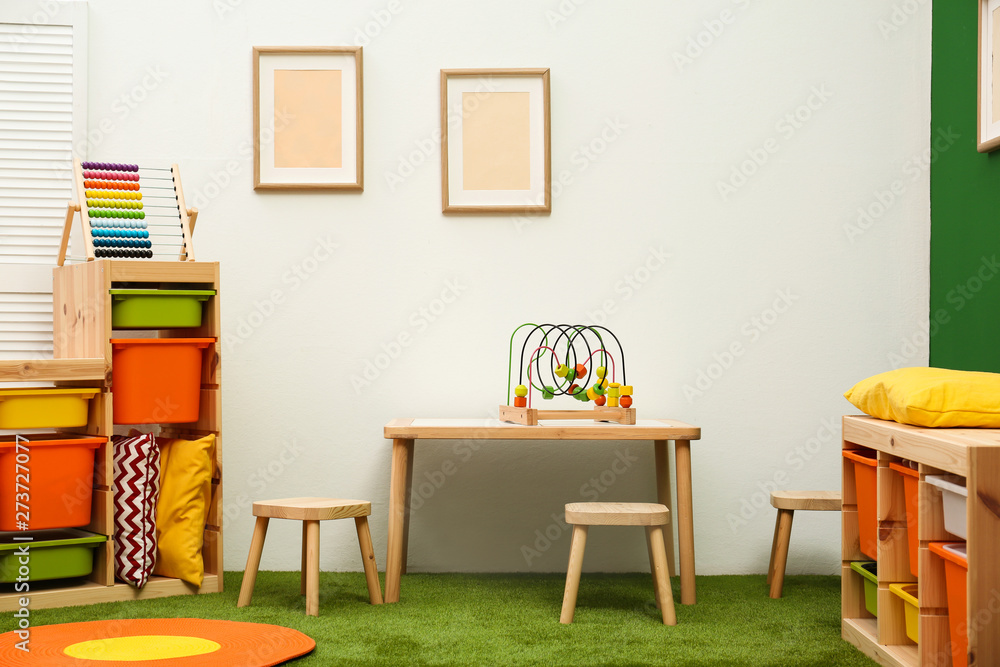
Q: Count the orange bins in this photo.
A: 5